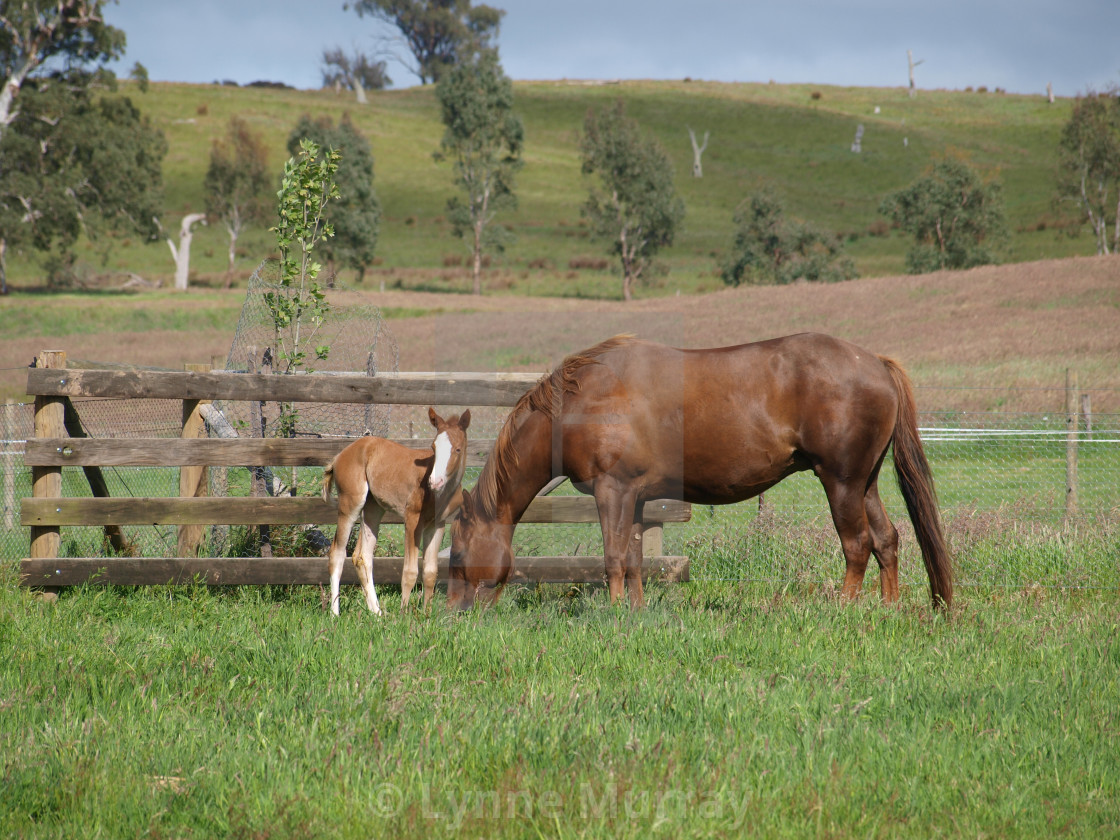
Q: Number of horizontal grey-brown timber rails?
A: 4